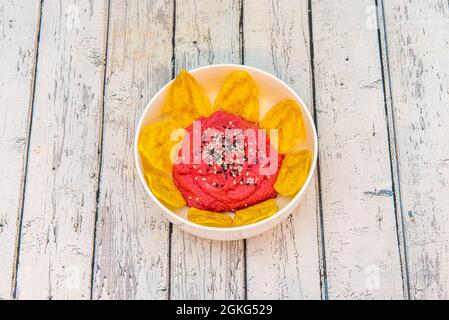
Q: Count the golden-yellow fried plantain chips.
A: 8